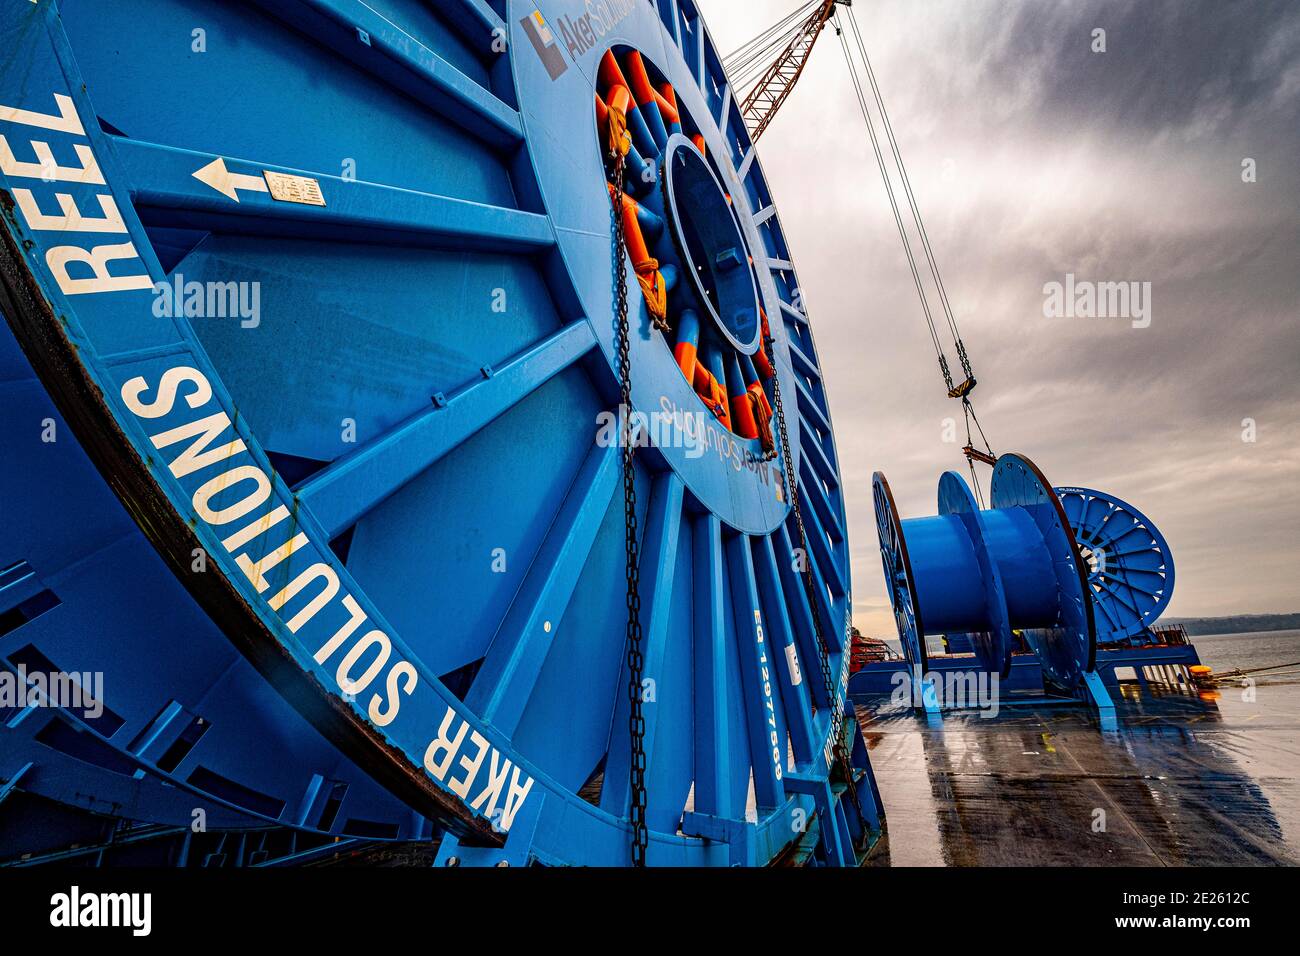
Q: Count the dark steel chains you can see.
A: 2